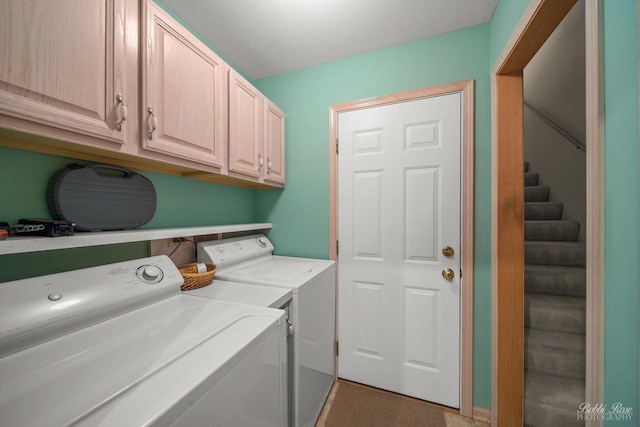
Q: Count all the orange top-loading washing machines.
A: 0